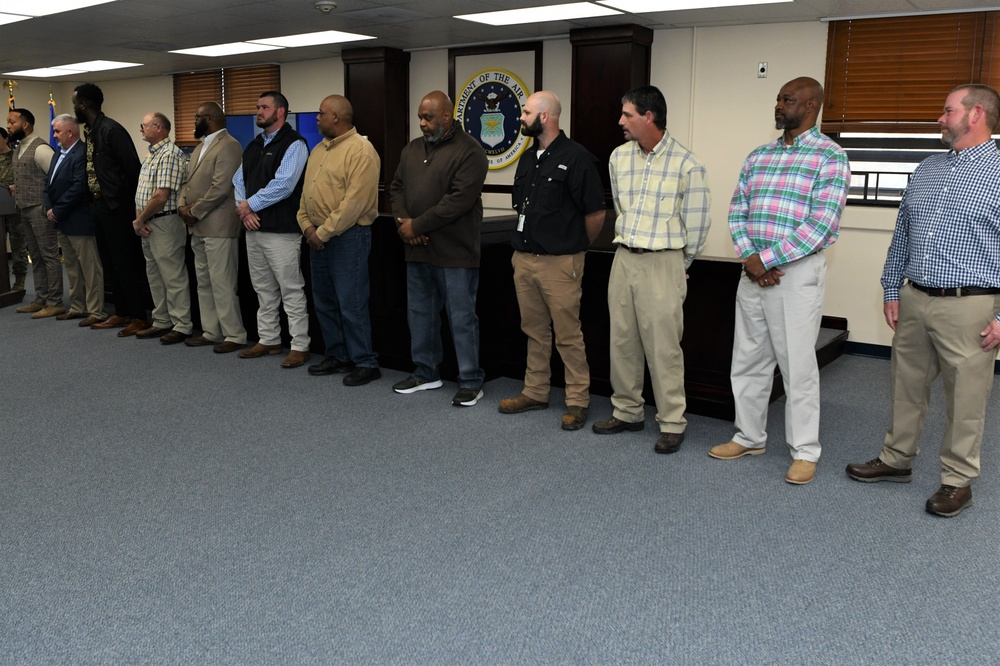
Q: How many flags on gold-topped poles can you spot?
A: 2